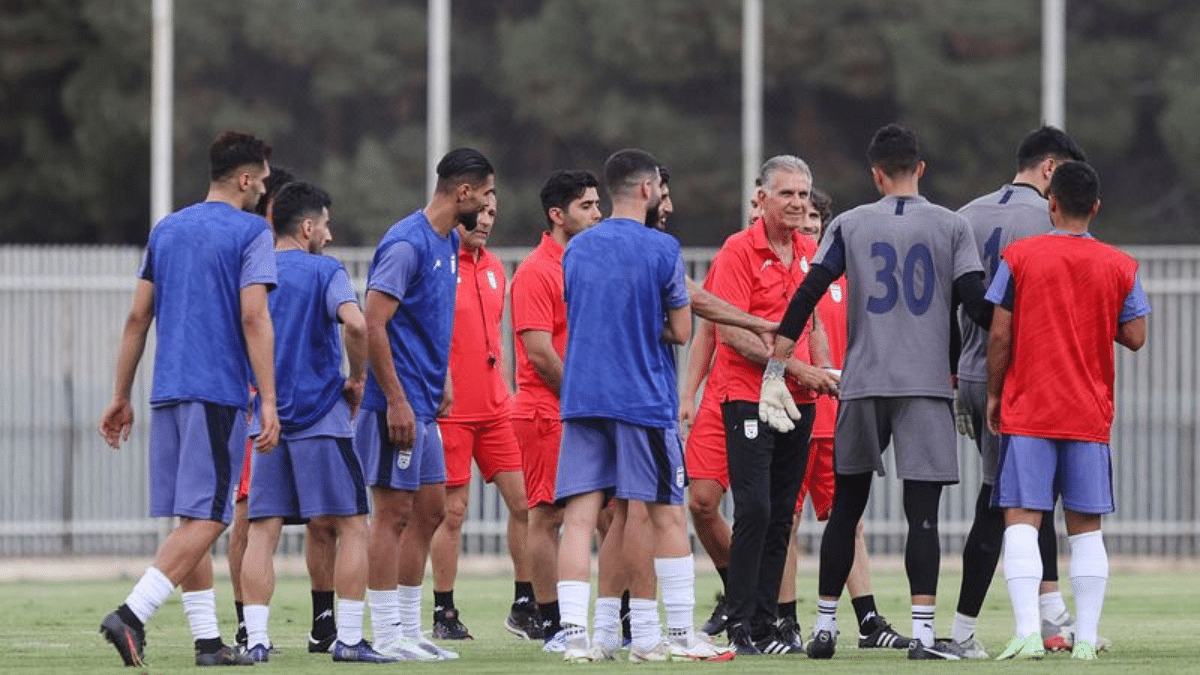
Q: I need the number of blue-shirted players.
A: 4